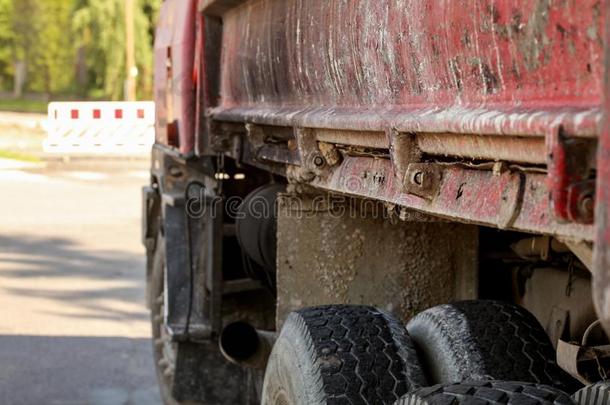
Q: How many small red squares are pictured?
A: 4